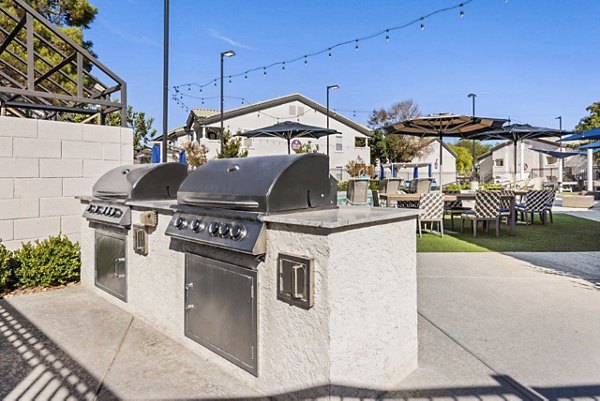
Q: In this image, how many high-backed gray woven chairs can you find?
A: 3